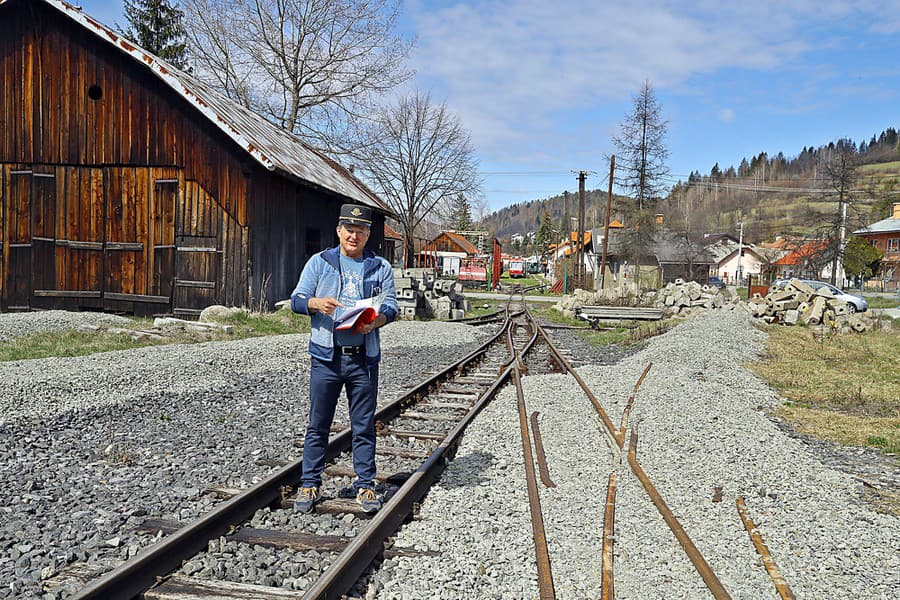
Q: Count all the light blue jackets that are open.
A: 1